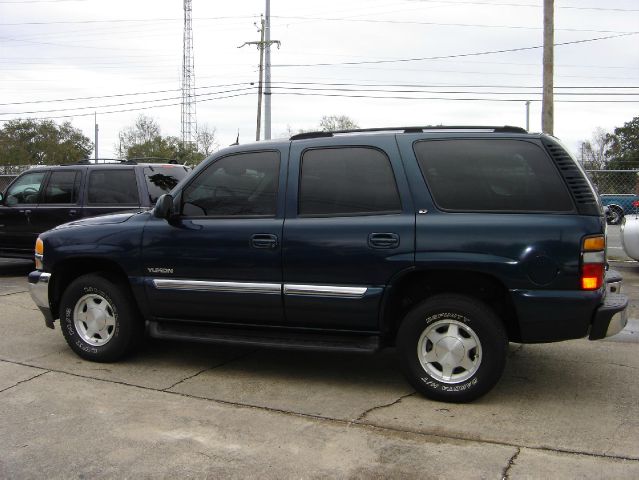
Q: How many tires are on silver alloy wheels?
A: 2